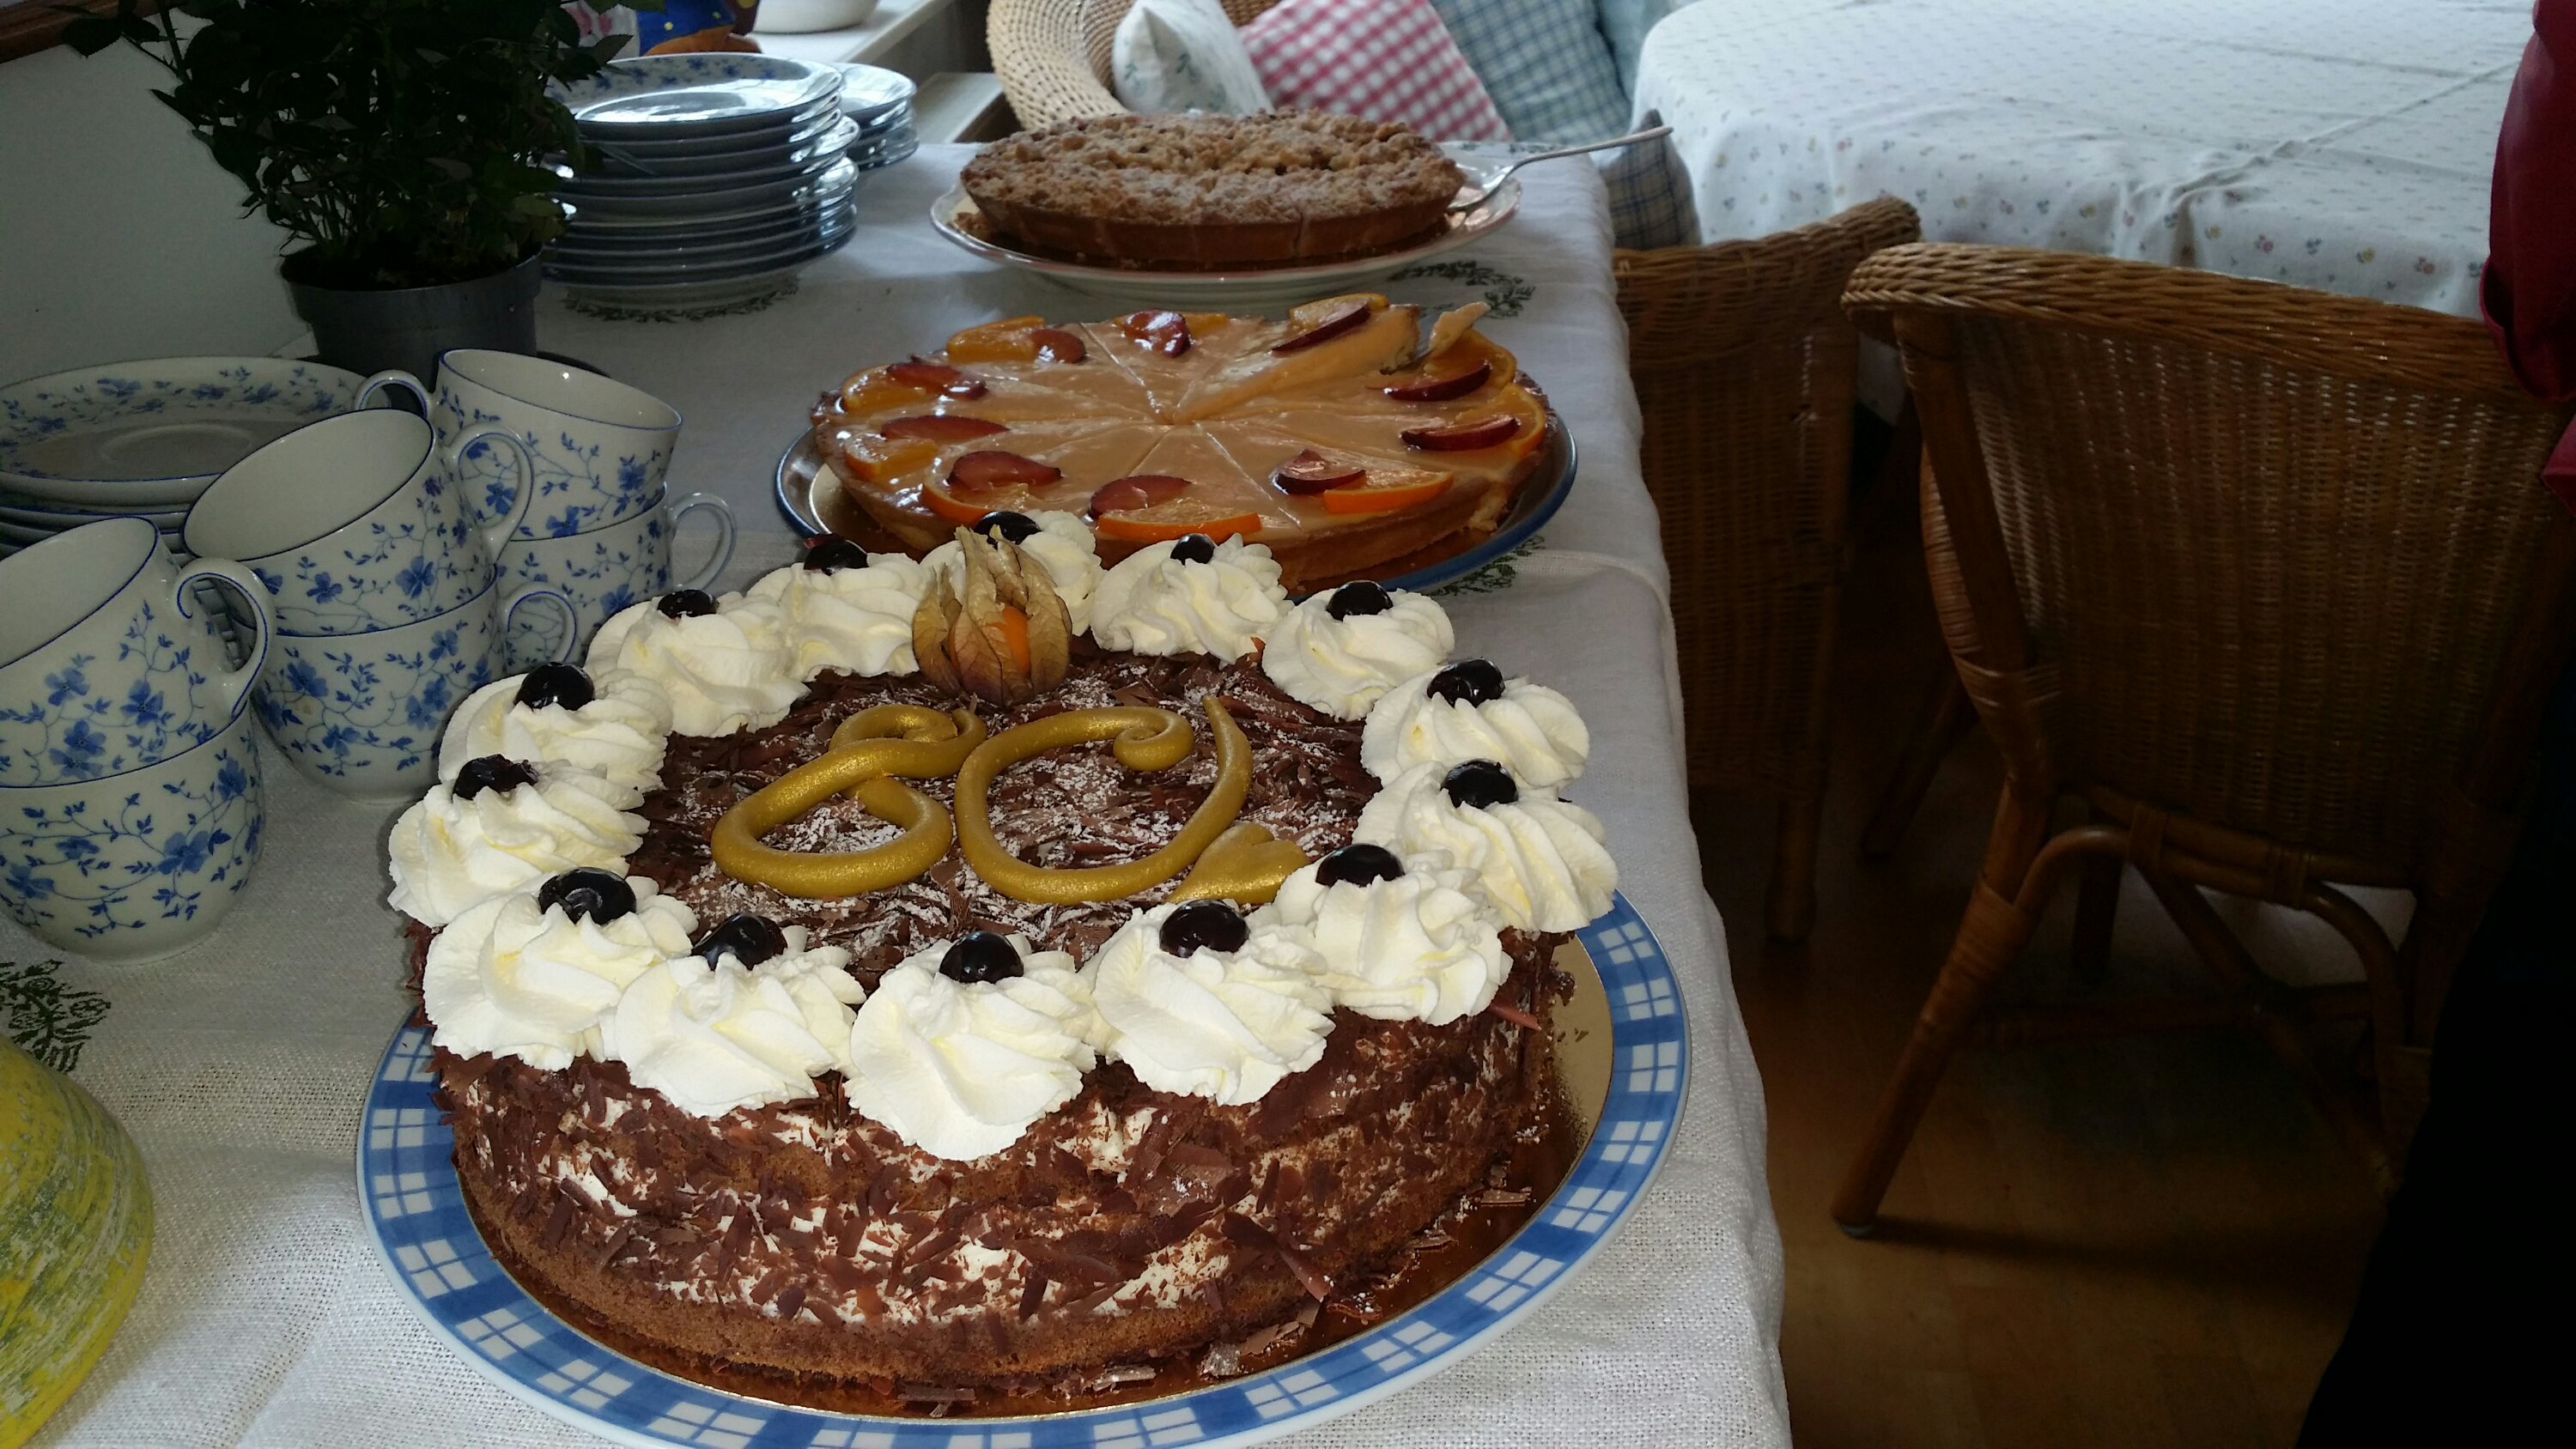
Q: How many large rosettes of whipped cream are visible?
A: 14